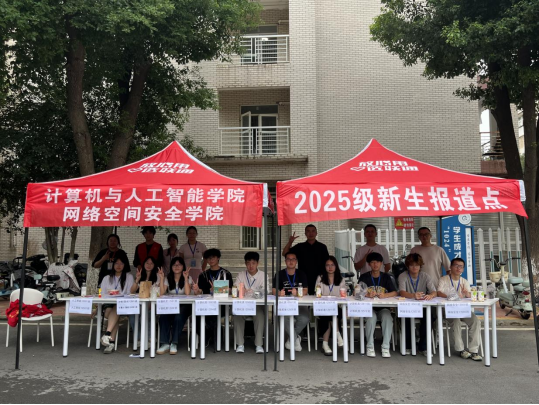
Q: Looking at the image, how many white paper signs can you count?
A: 10